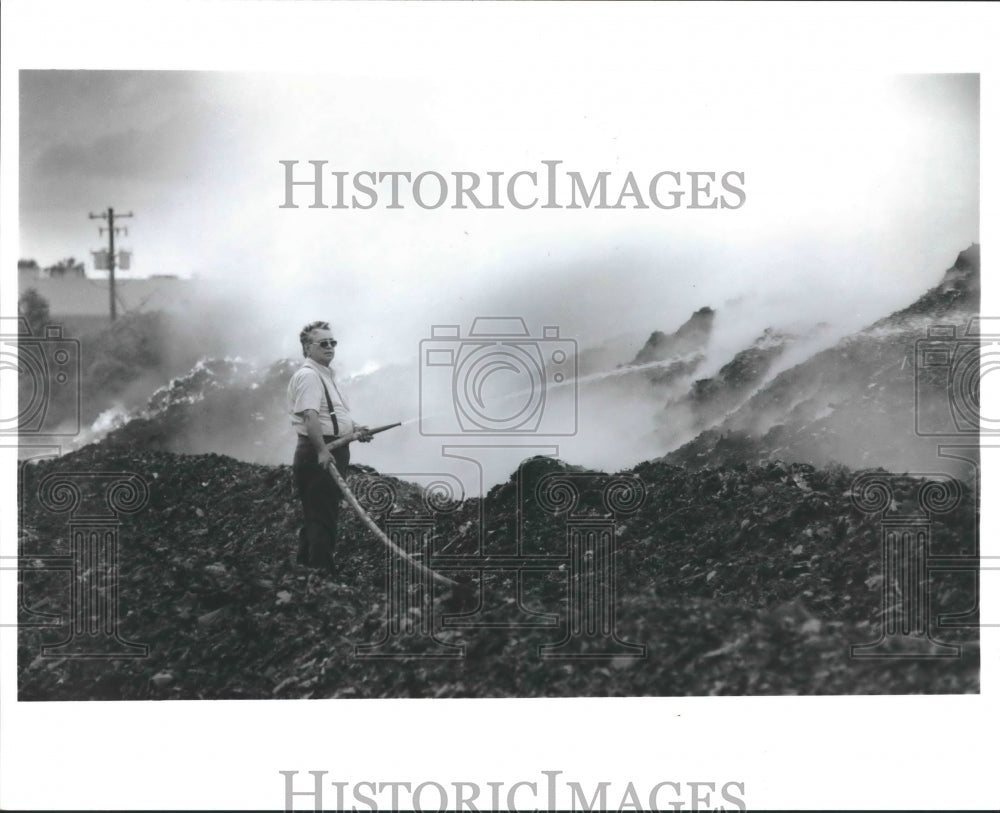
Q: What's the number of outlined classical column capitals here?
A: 4